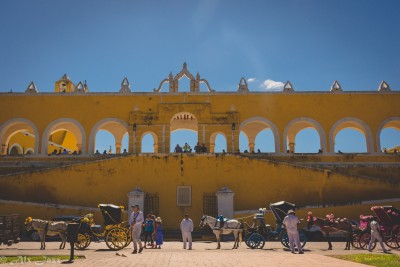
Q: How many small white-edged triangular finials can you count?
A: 7